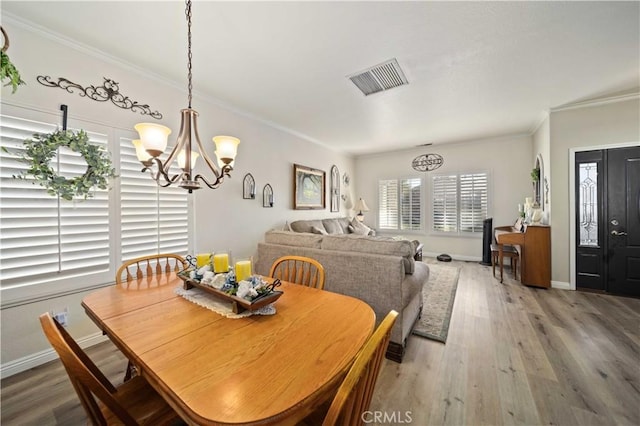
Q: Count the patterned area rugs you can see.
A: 1